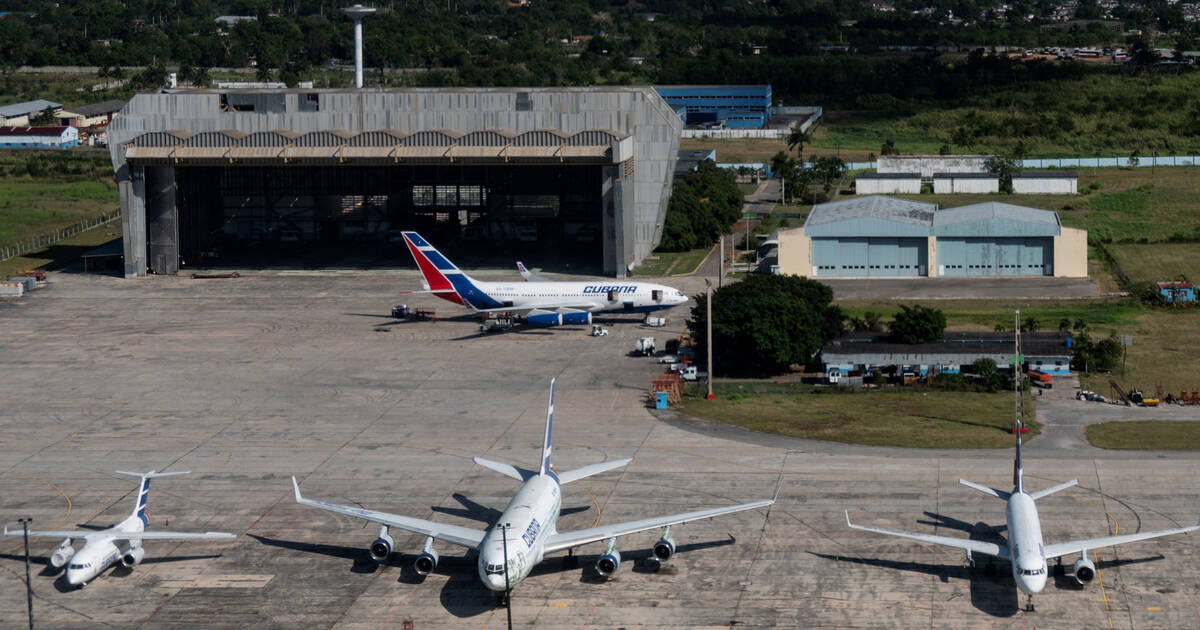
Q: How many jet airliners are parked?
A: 4